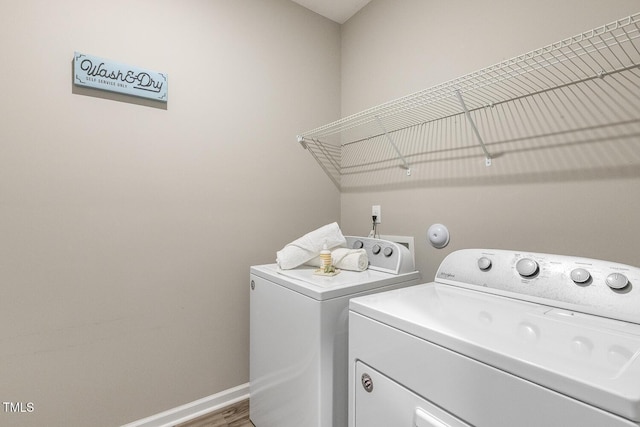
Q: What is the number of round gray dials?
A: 7